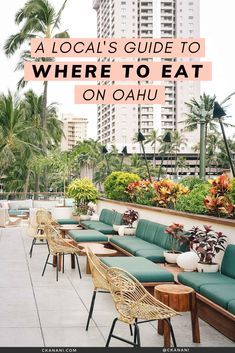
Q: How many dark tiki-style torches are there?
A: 5